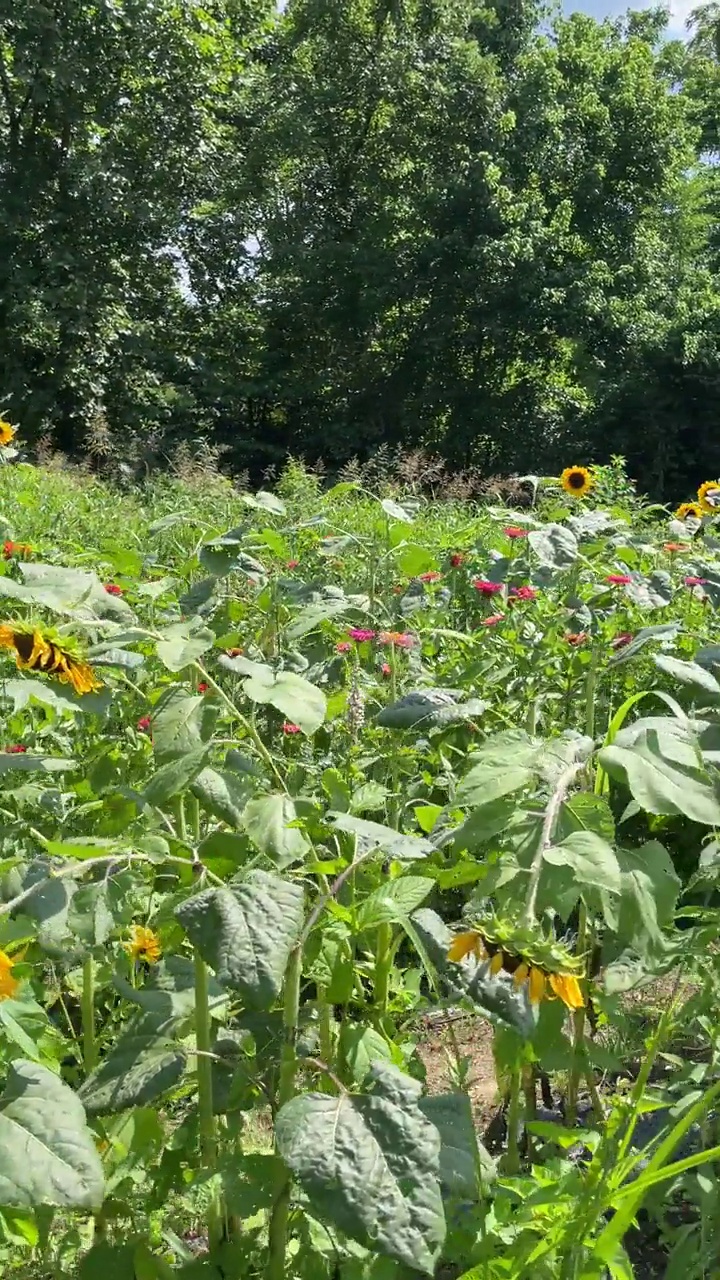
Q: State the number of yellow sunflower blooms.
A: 8